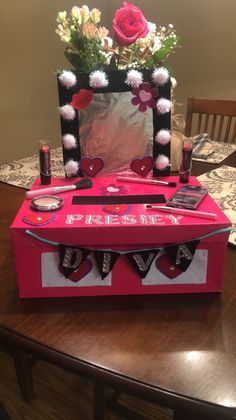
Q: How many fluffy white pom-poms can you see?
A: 10